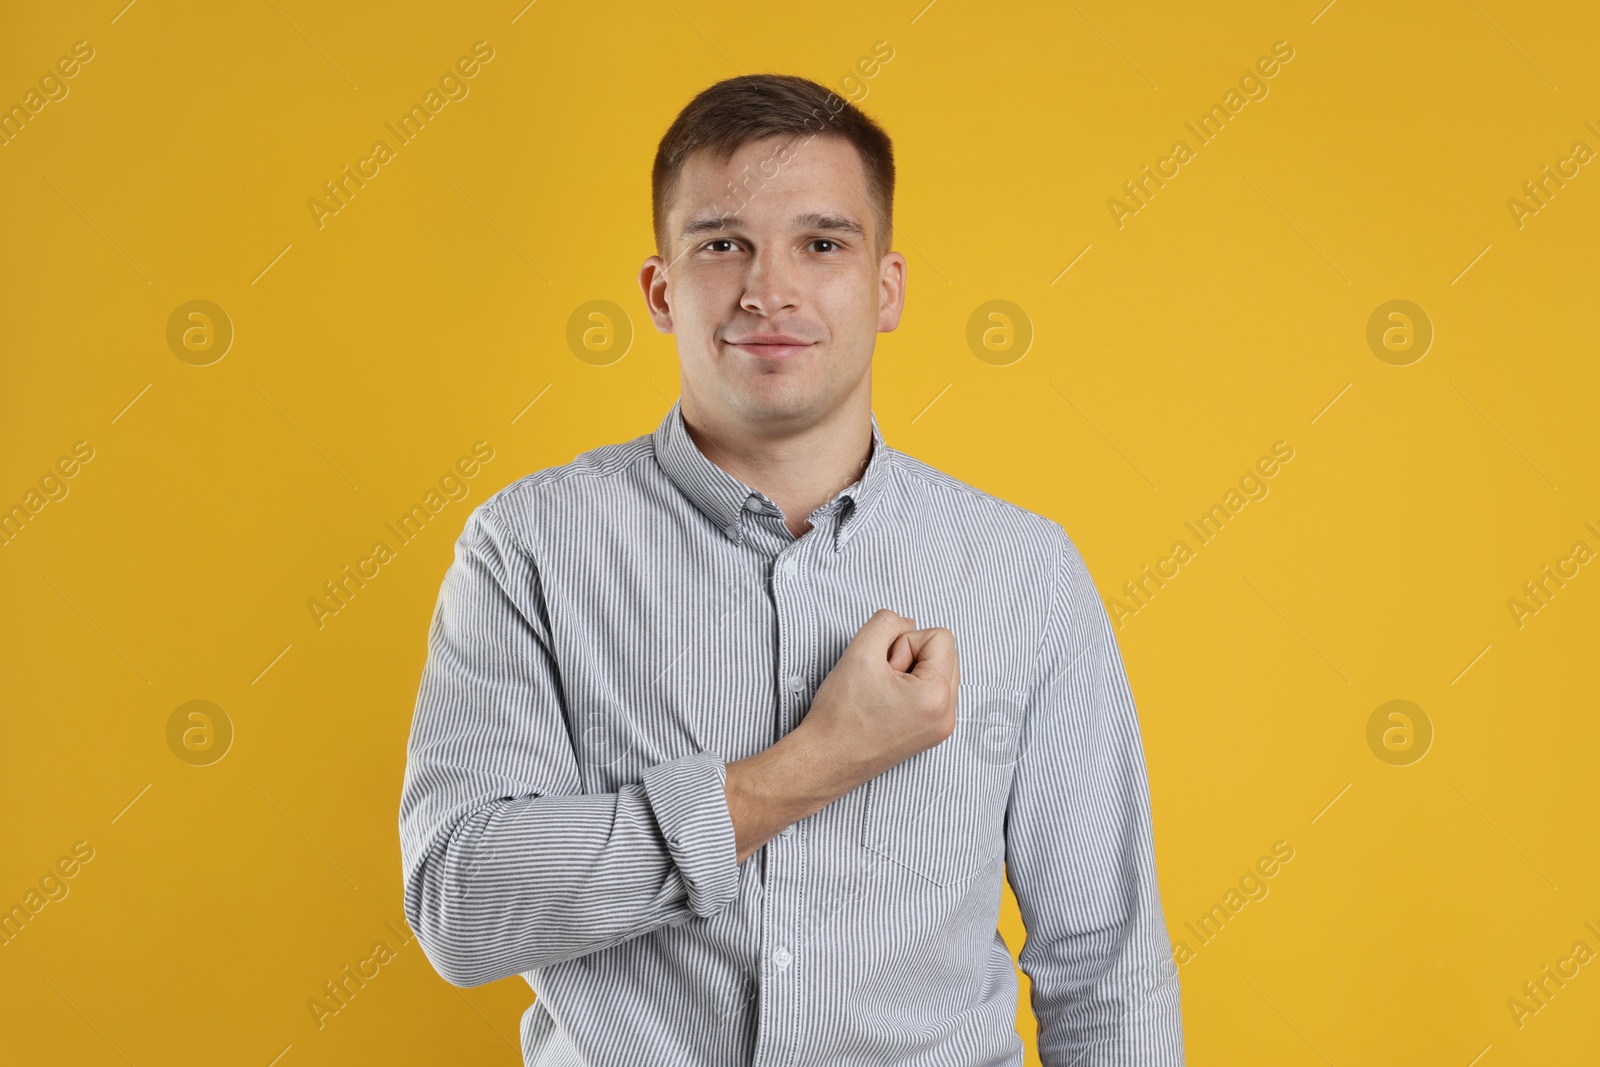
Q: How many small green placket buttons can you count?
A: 0